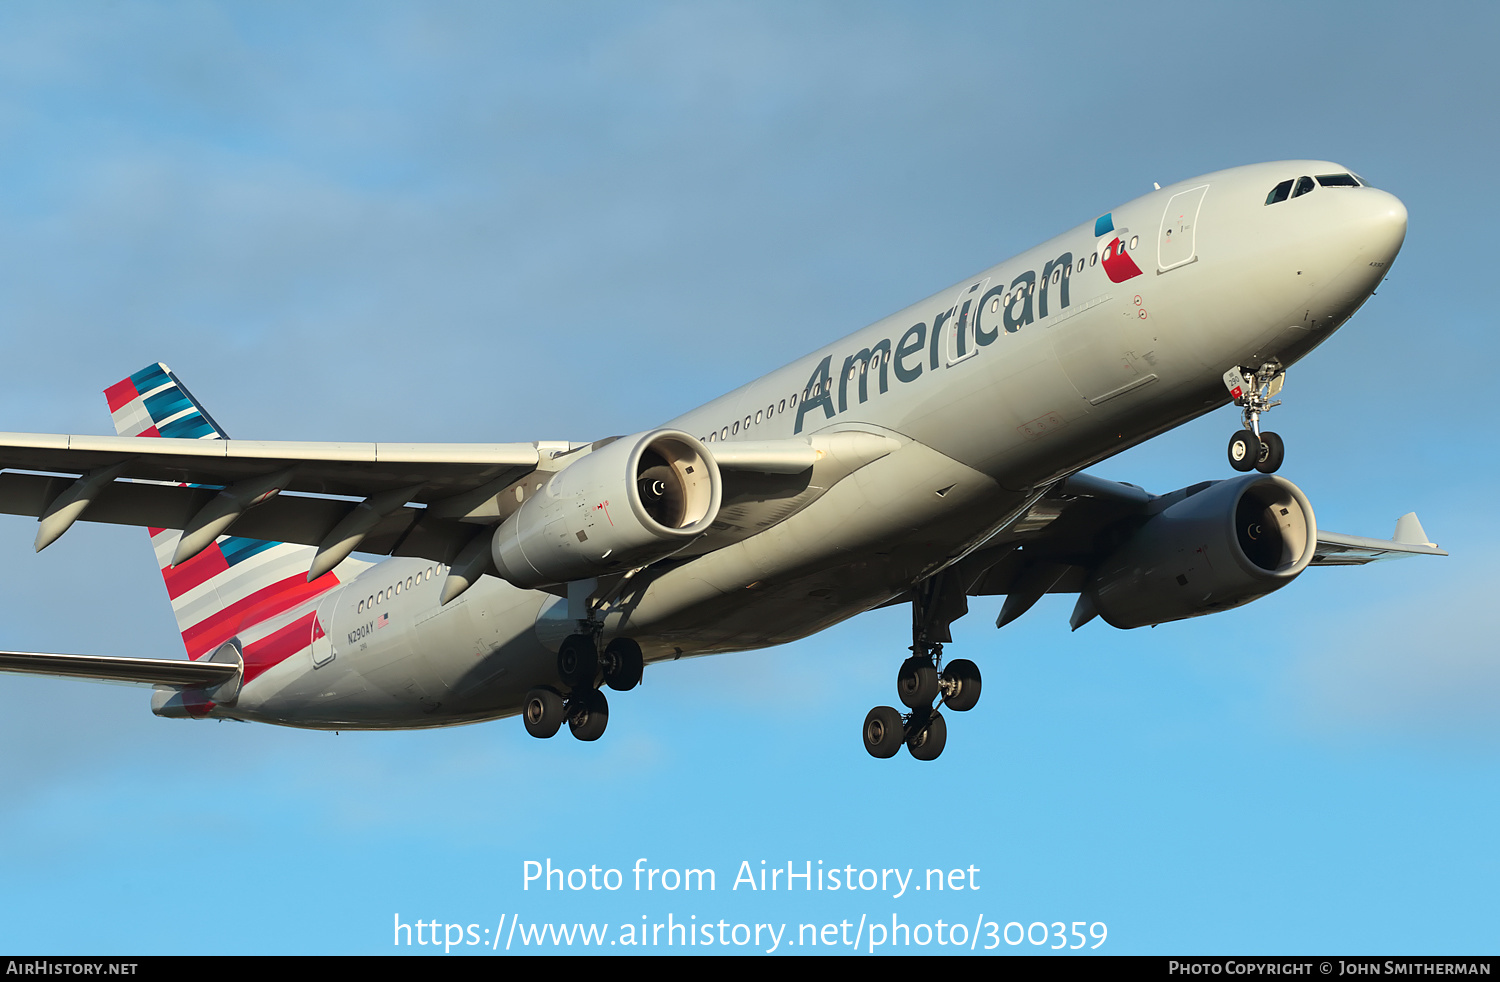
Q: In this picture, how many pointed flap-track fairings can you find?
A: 6